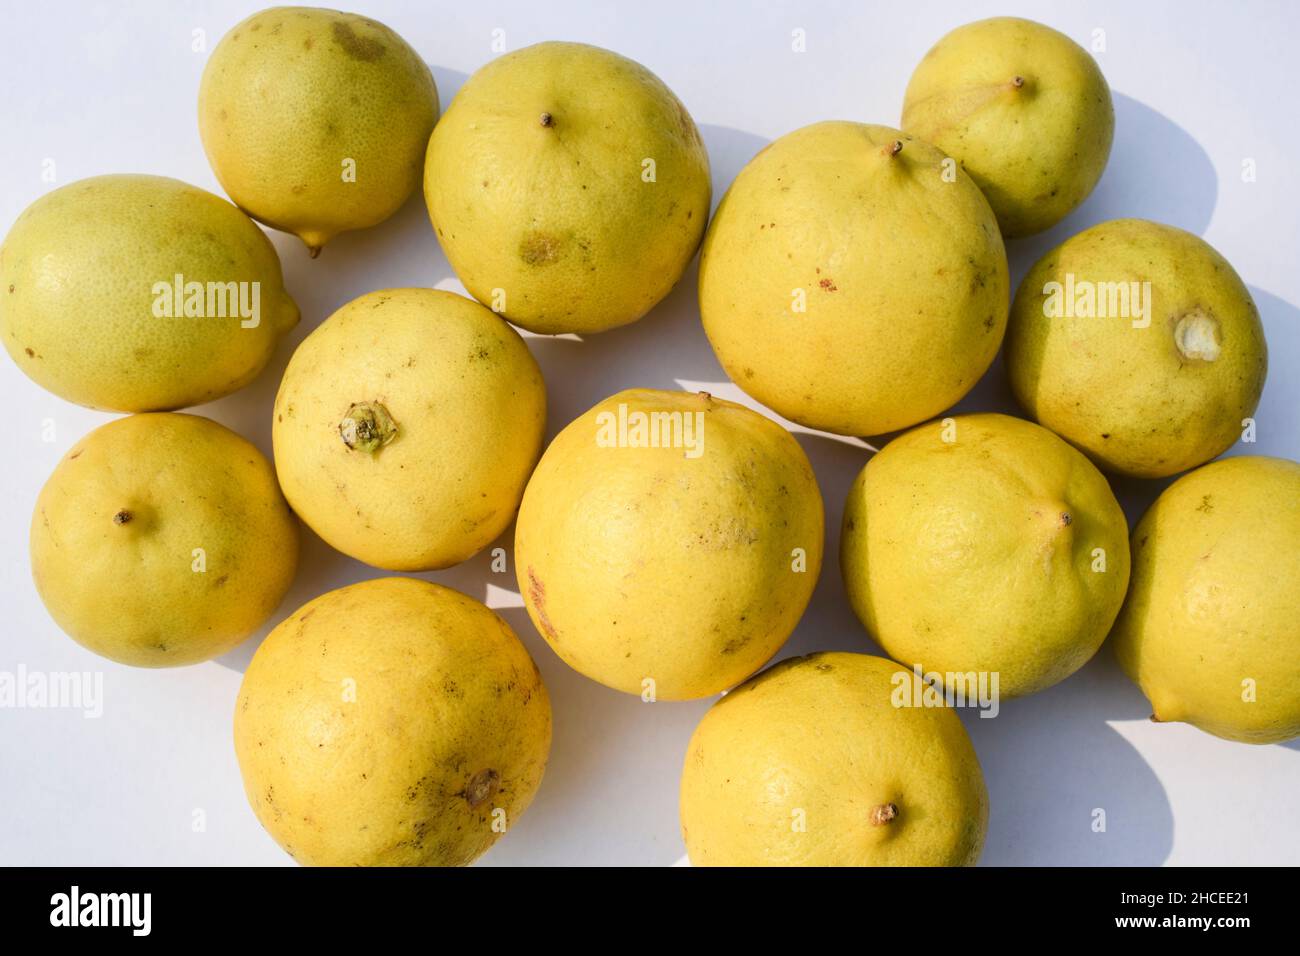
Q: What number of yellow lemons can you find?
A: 13